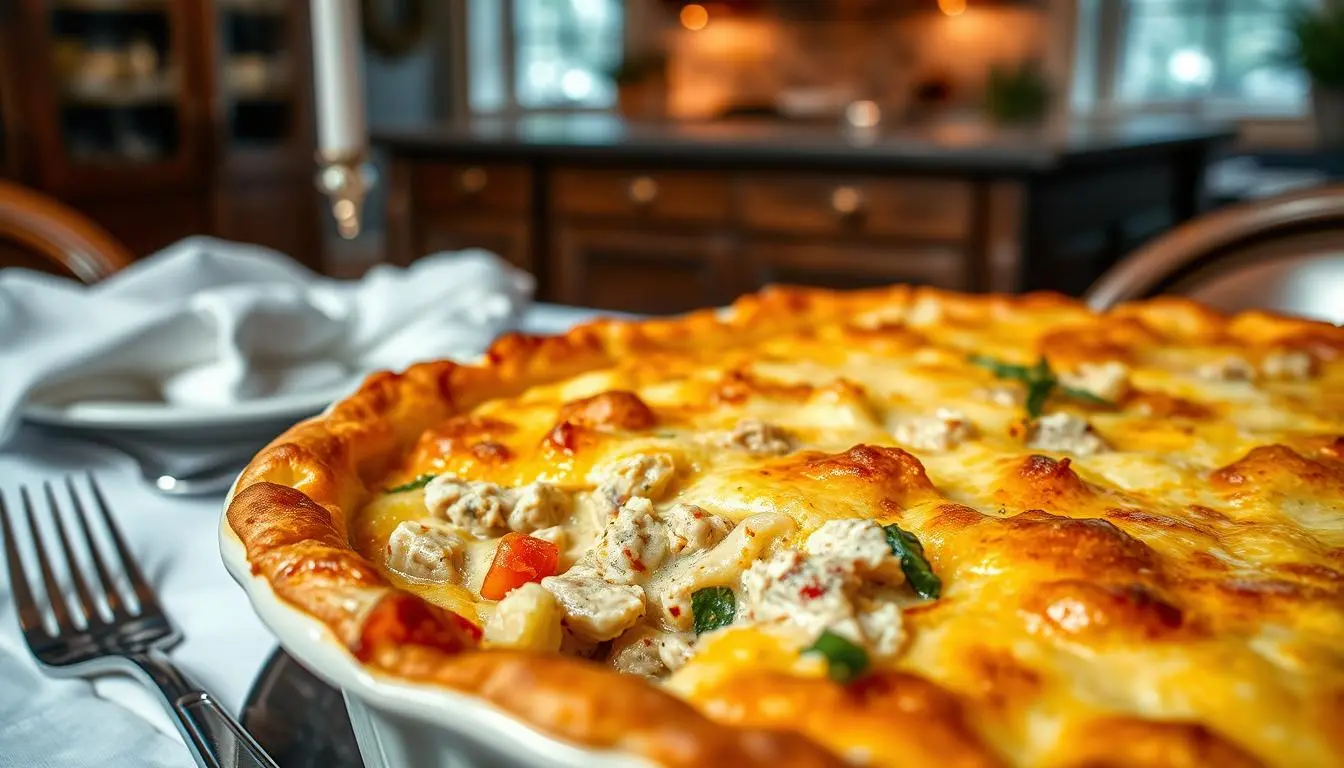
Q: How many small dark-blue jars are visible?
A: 0